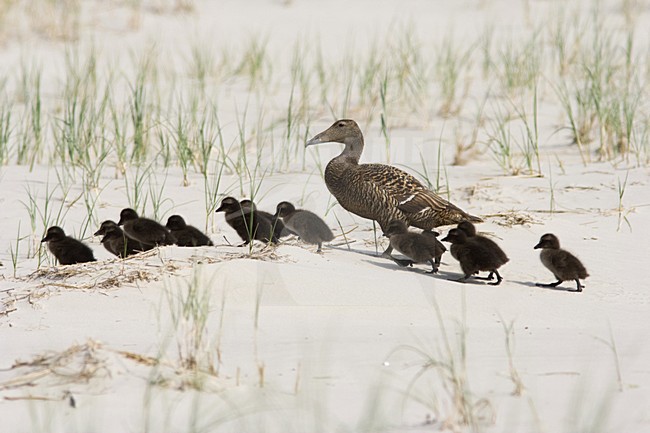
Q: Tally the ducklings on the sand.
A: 12